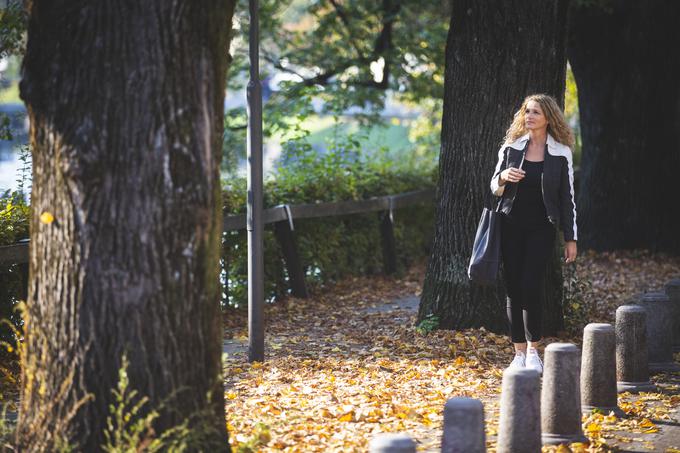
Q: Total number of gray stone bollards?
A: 8